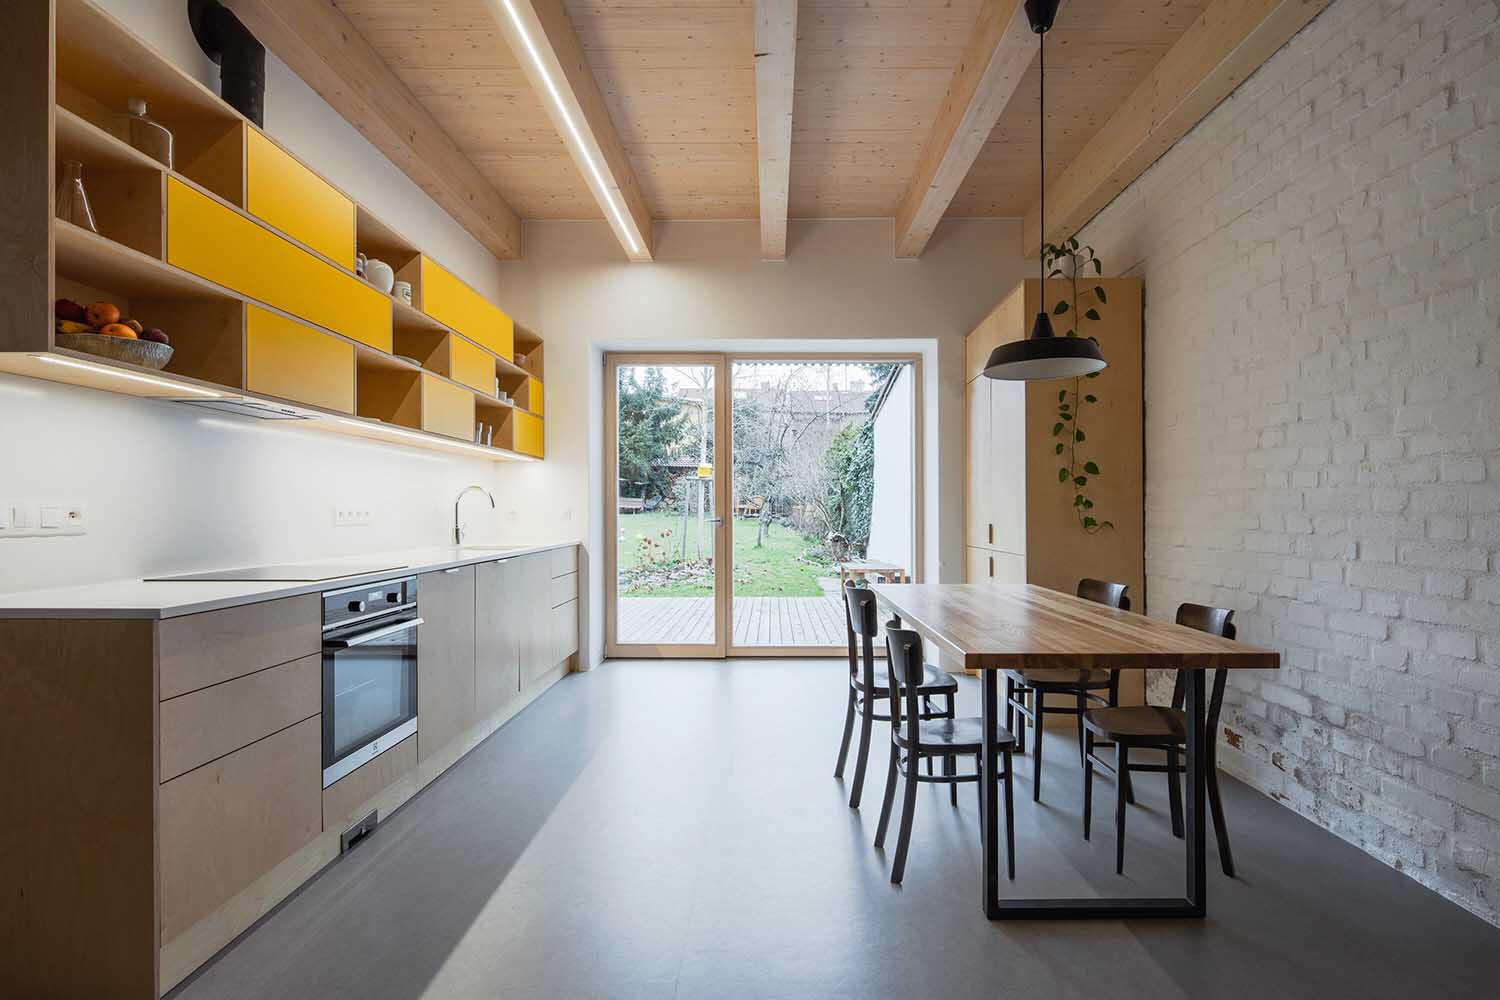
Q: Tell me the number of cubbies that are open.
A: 9